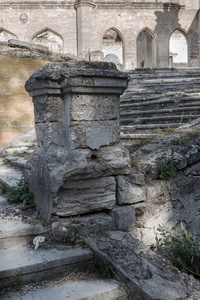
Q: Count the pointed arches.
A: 5